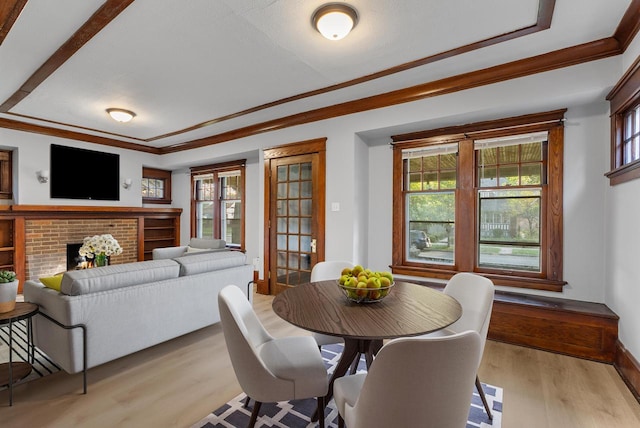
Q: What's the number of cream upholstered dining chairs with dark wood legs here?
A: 4